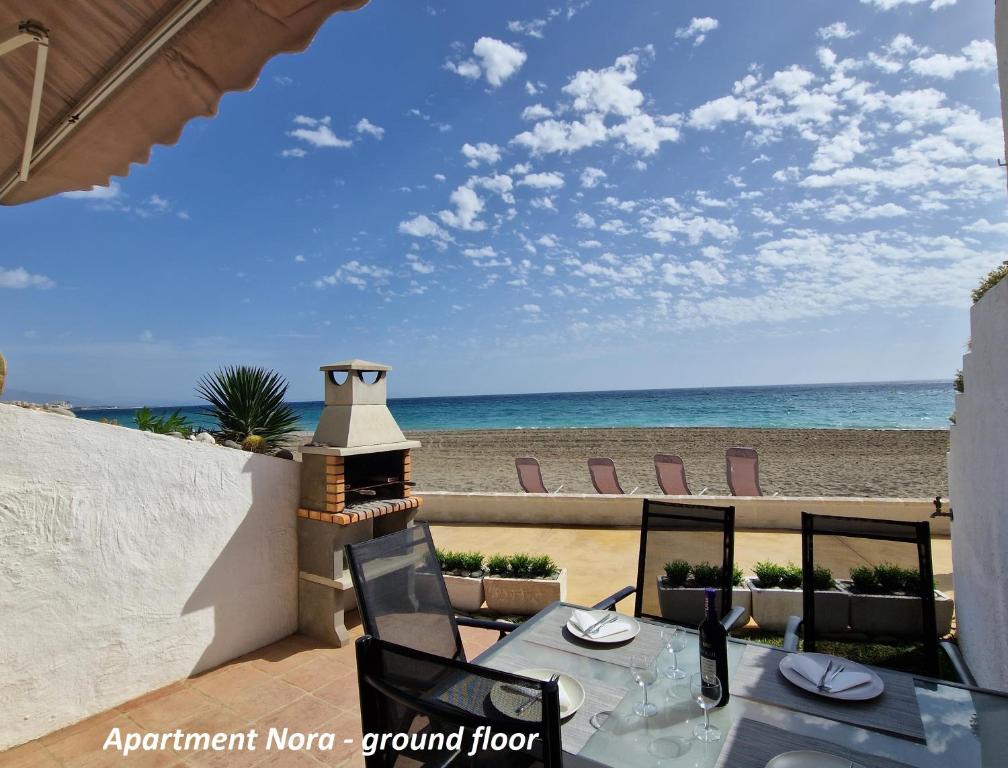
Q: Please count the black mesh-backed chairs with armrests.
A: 4